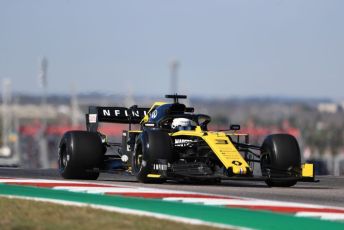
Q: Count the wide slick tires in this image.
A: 3